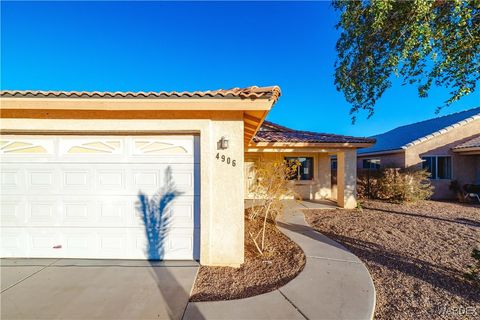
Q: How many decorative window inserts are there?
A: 3